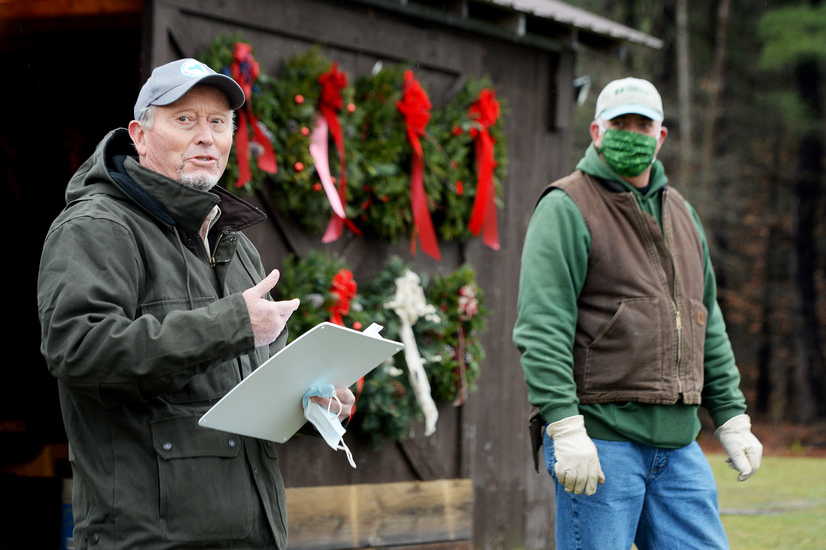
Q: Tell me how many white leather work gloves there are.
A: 2